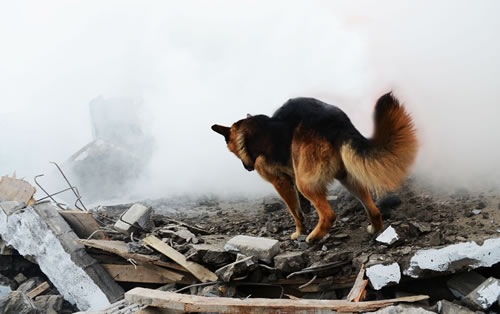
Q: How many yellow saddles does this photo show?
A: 0